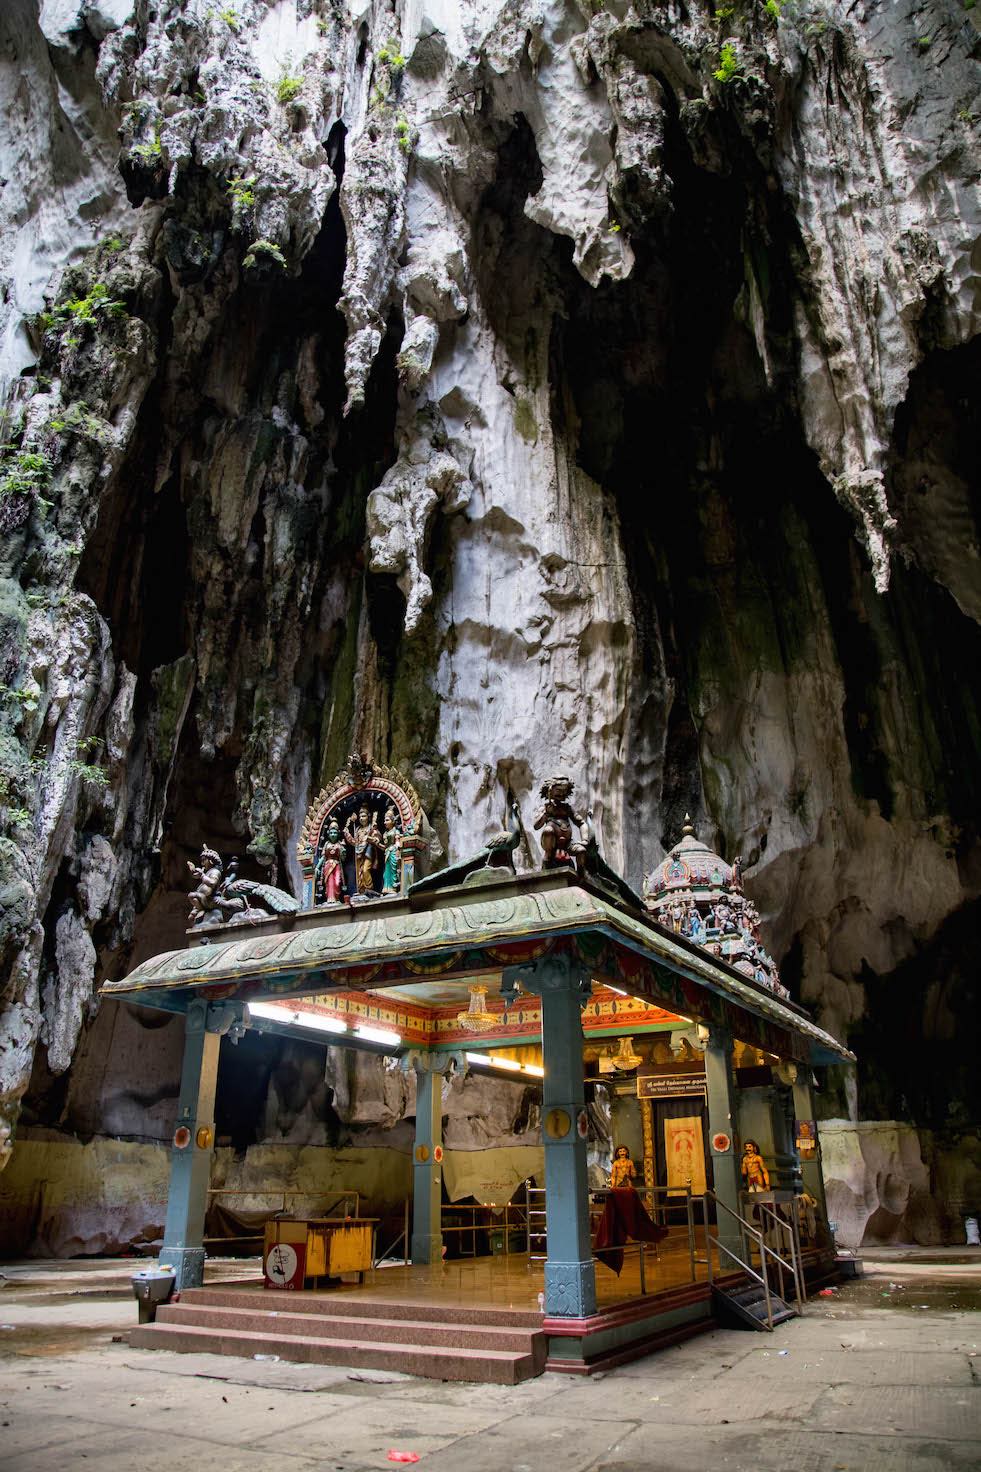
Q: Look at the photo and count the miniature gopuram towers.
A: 1